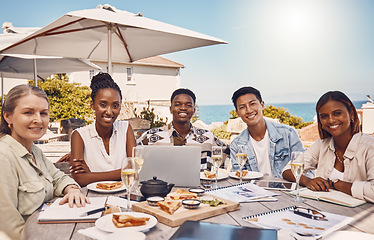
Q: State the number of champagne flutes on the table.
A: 5